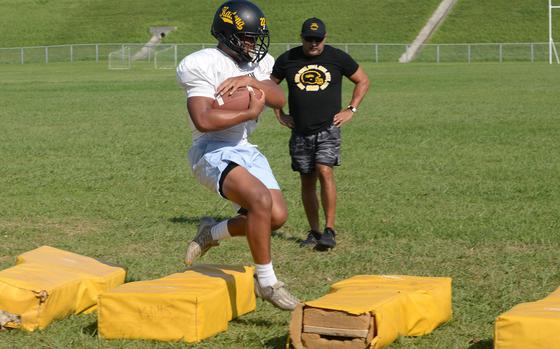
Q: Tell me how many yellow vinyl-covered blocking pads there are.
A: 4